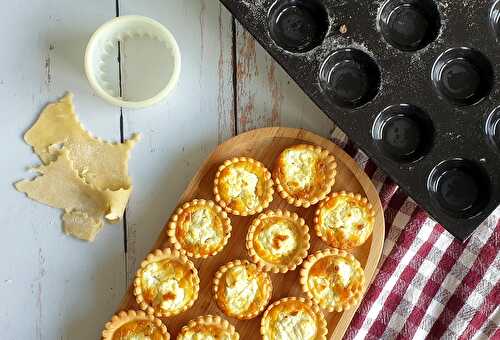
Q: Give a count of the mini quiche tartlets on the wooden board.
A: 11